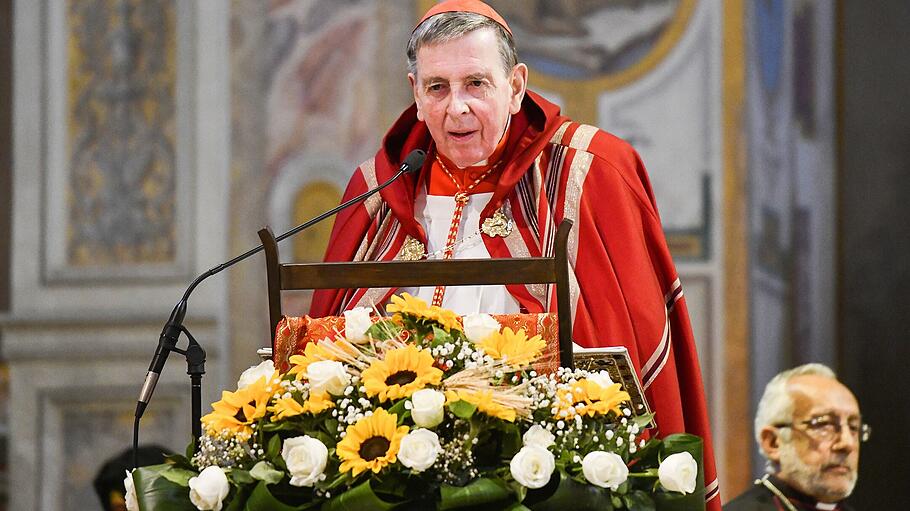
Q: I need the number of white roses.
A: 14